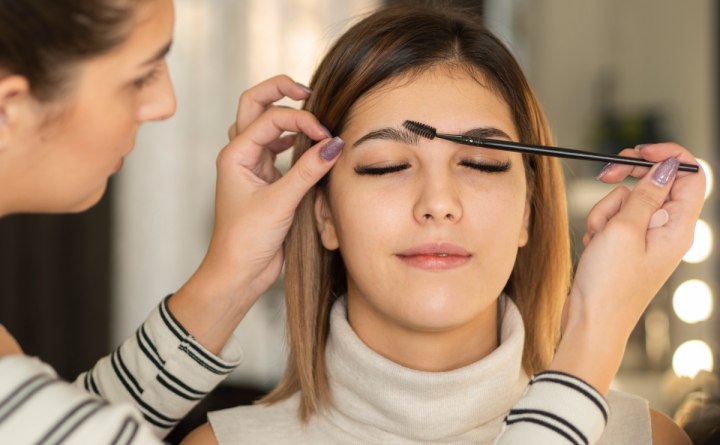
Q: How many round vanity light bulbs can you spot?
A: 4